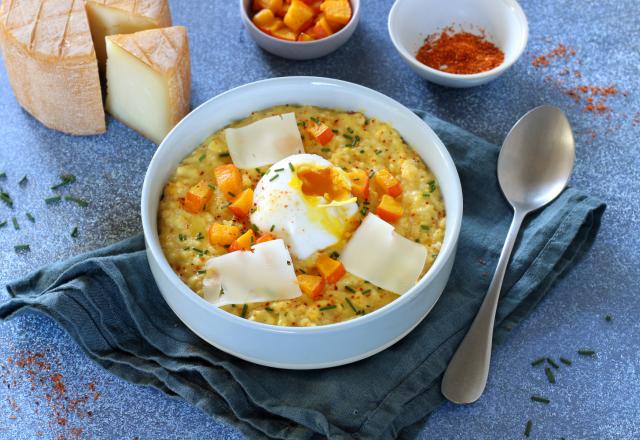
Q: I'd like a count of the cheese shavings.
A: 3